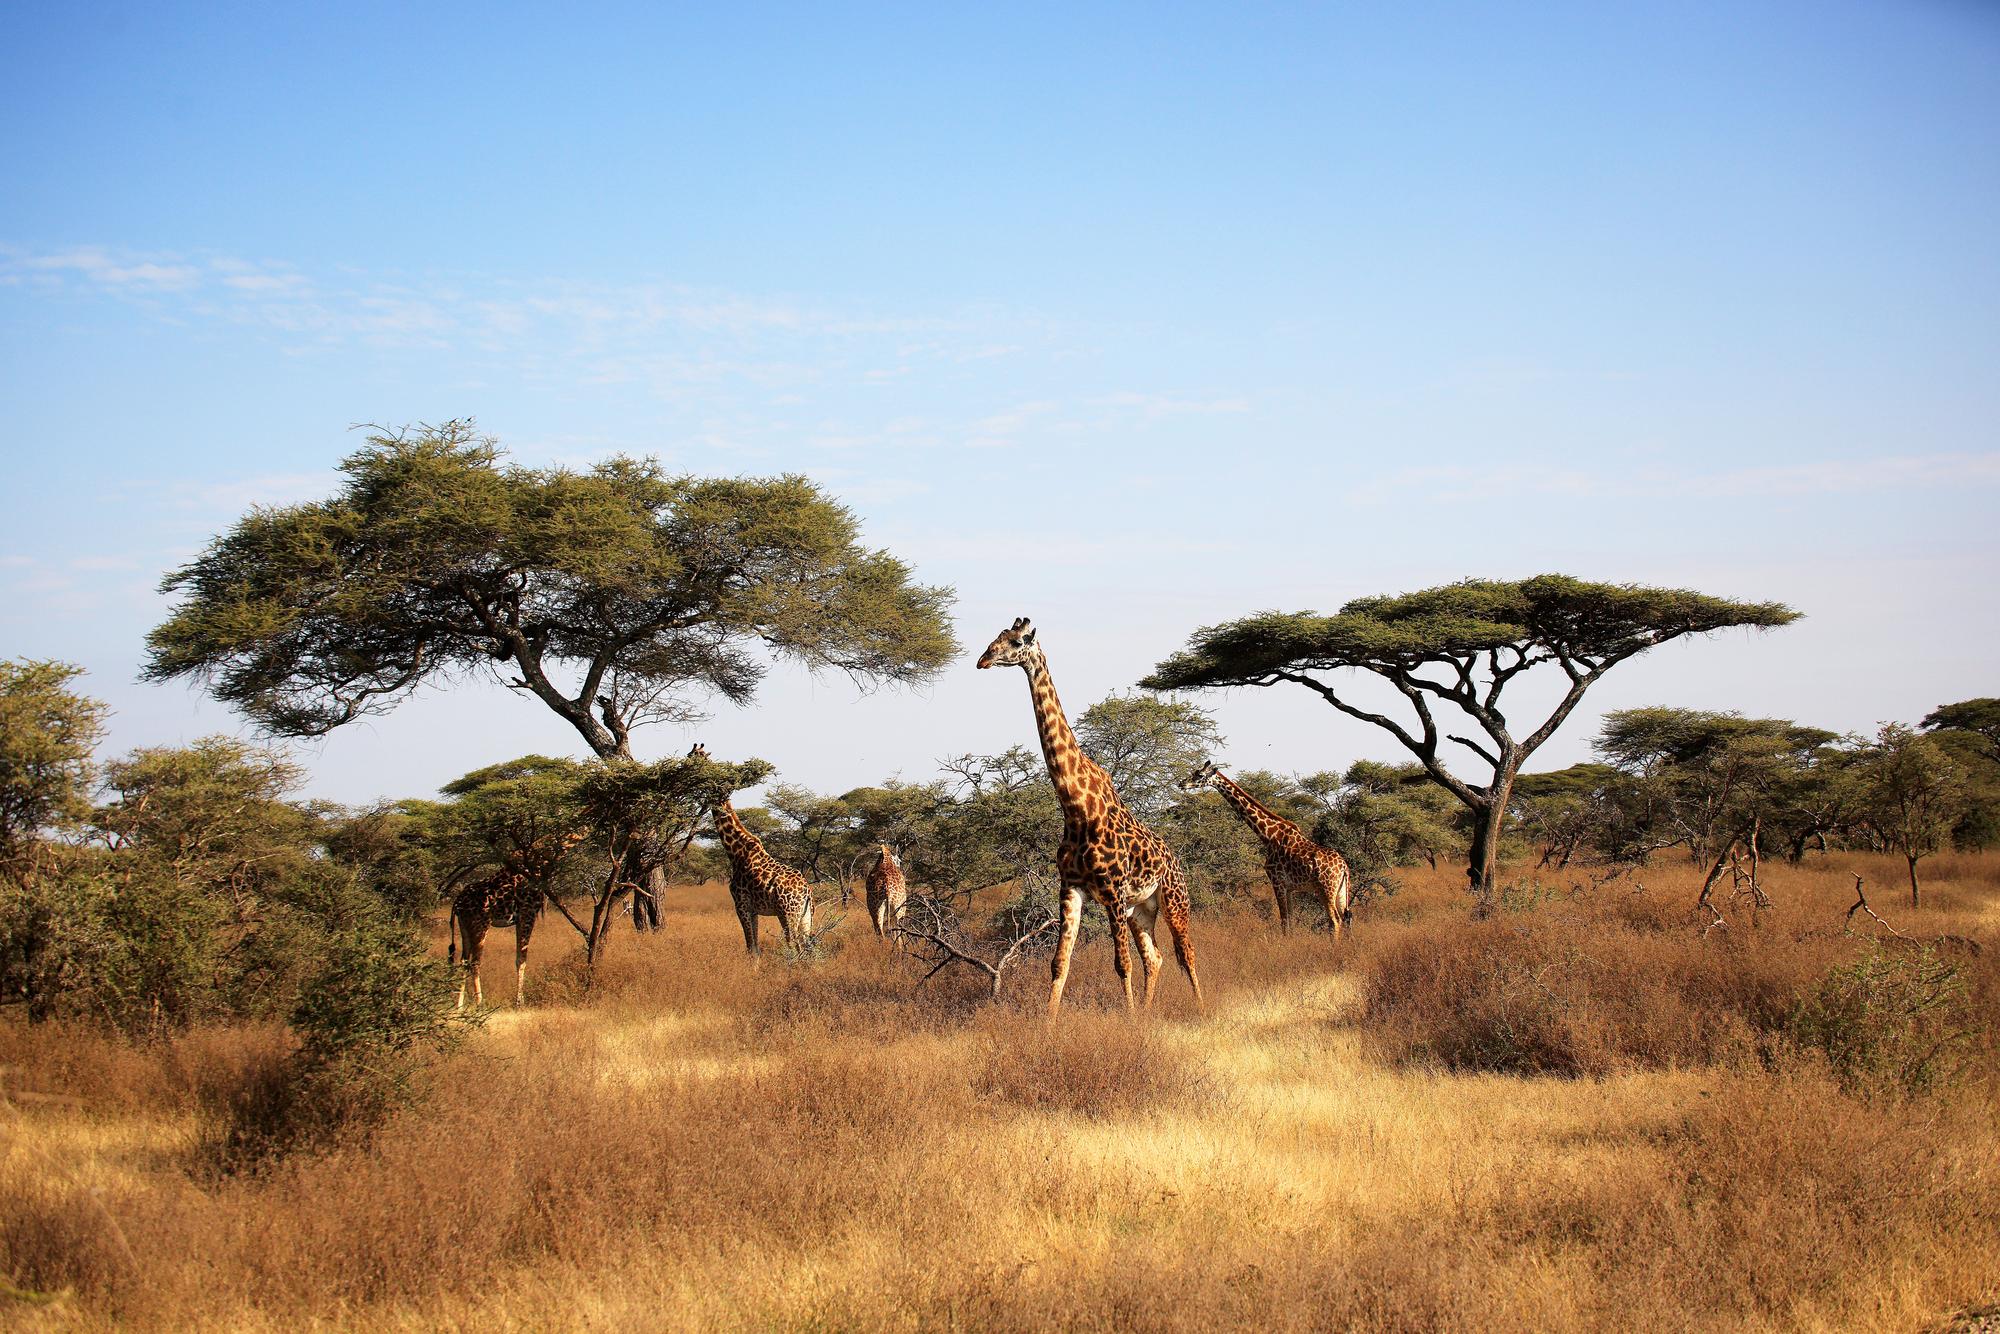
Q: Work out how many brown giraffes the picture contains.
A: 5